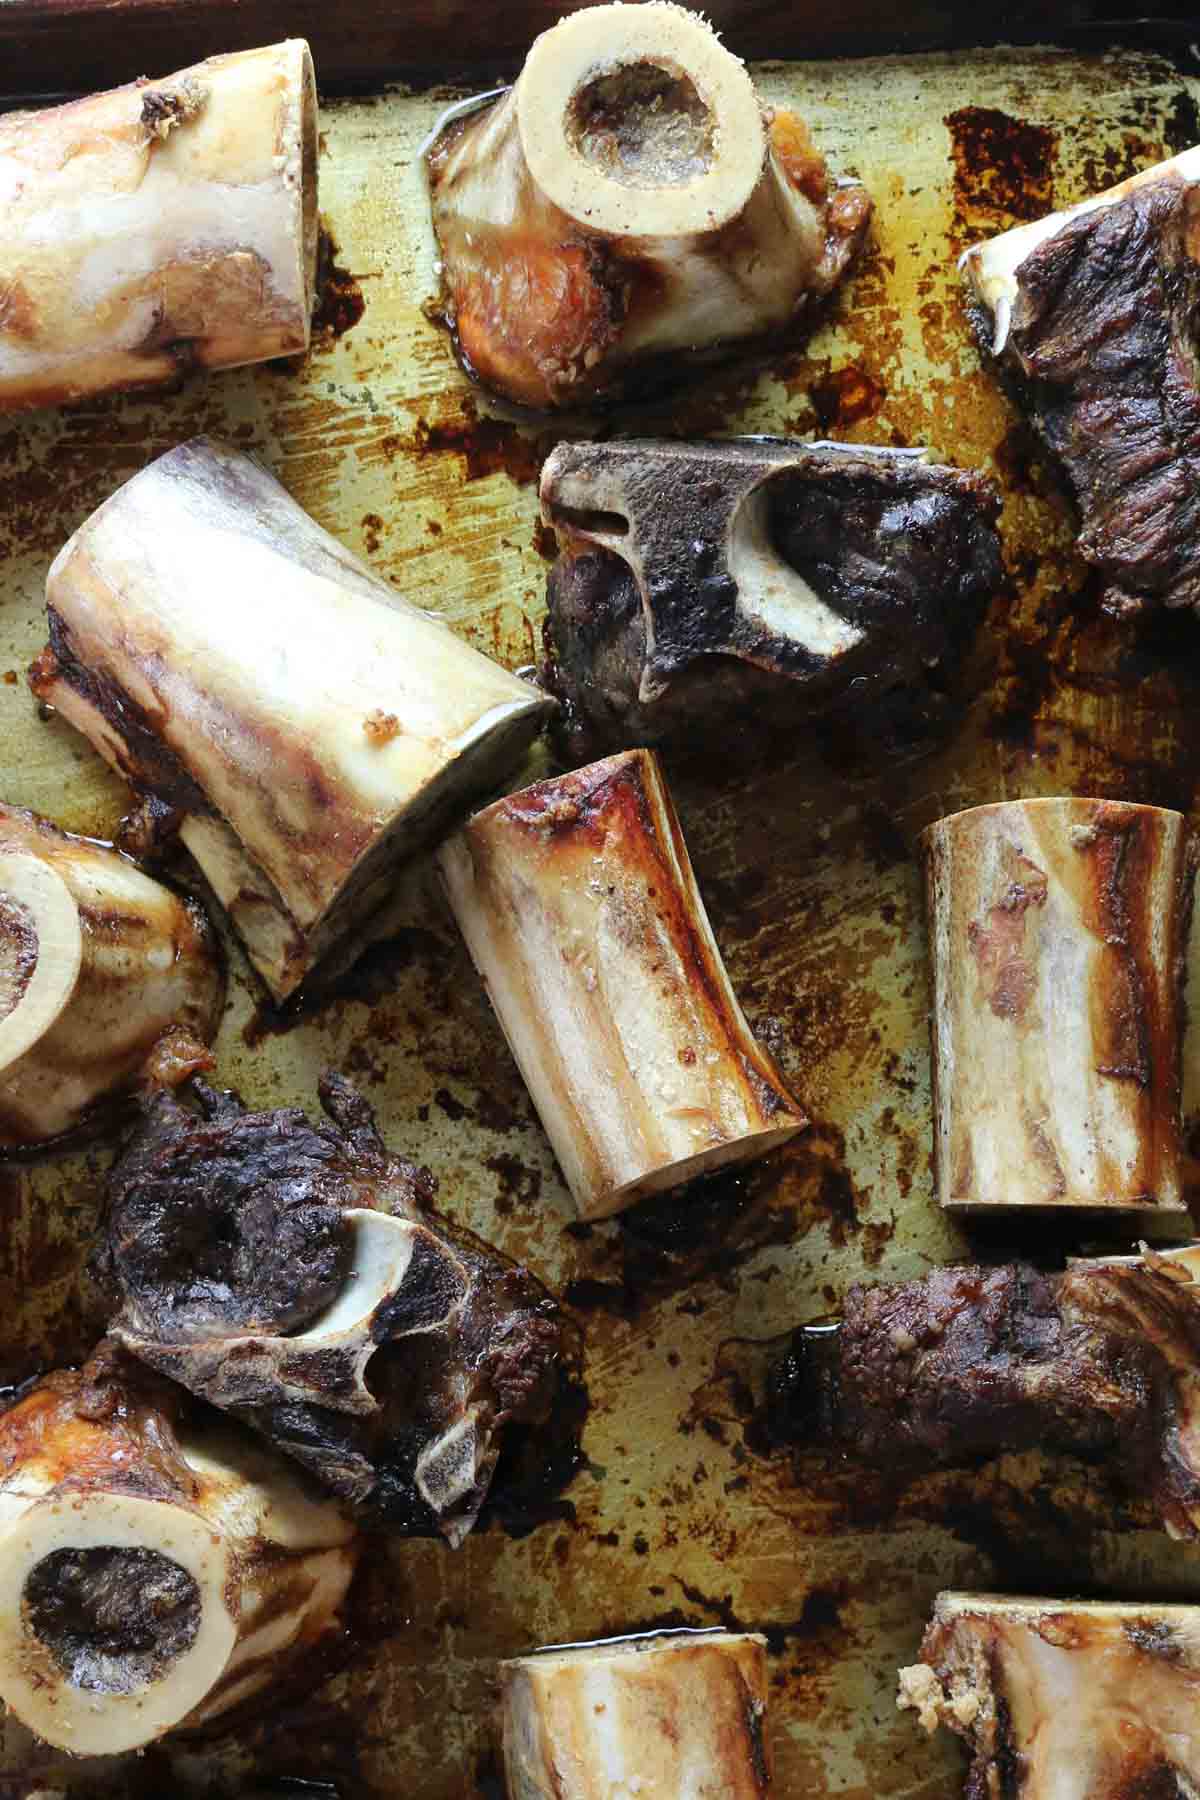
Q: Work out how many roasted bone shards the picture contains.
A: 13